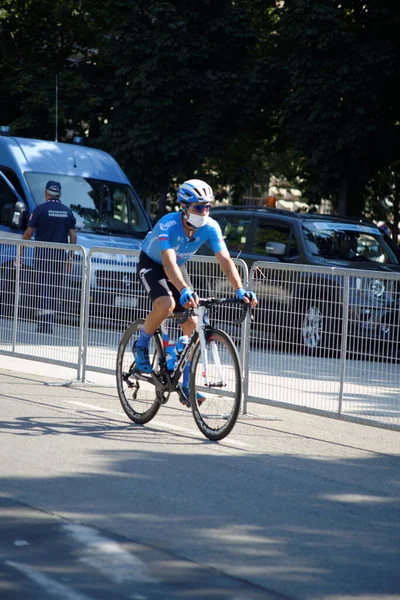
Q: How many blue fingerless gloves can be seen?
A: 2